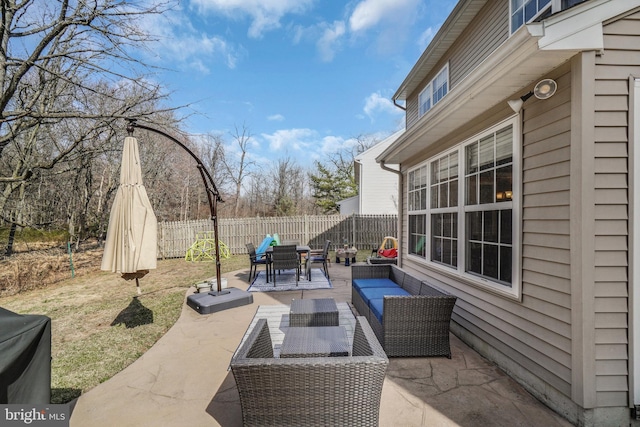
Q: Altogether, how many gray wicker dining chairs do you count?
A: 4